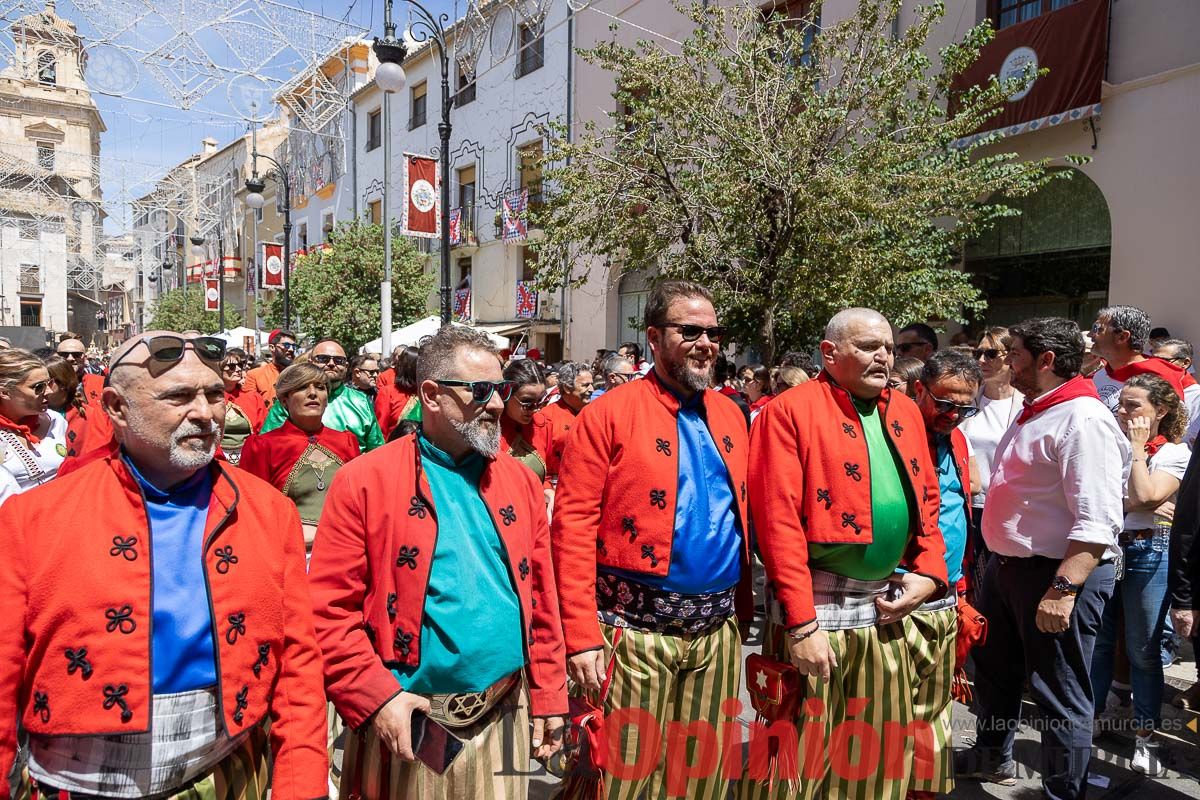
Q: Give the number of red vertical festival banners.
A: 3